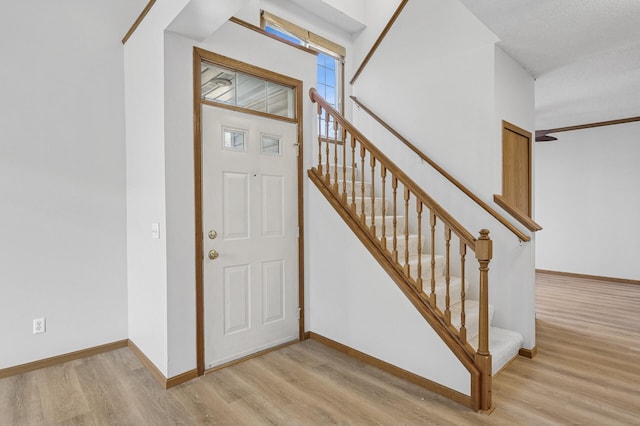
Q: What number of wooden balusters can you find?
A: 14